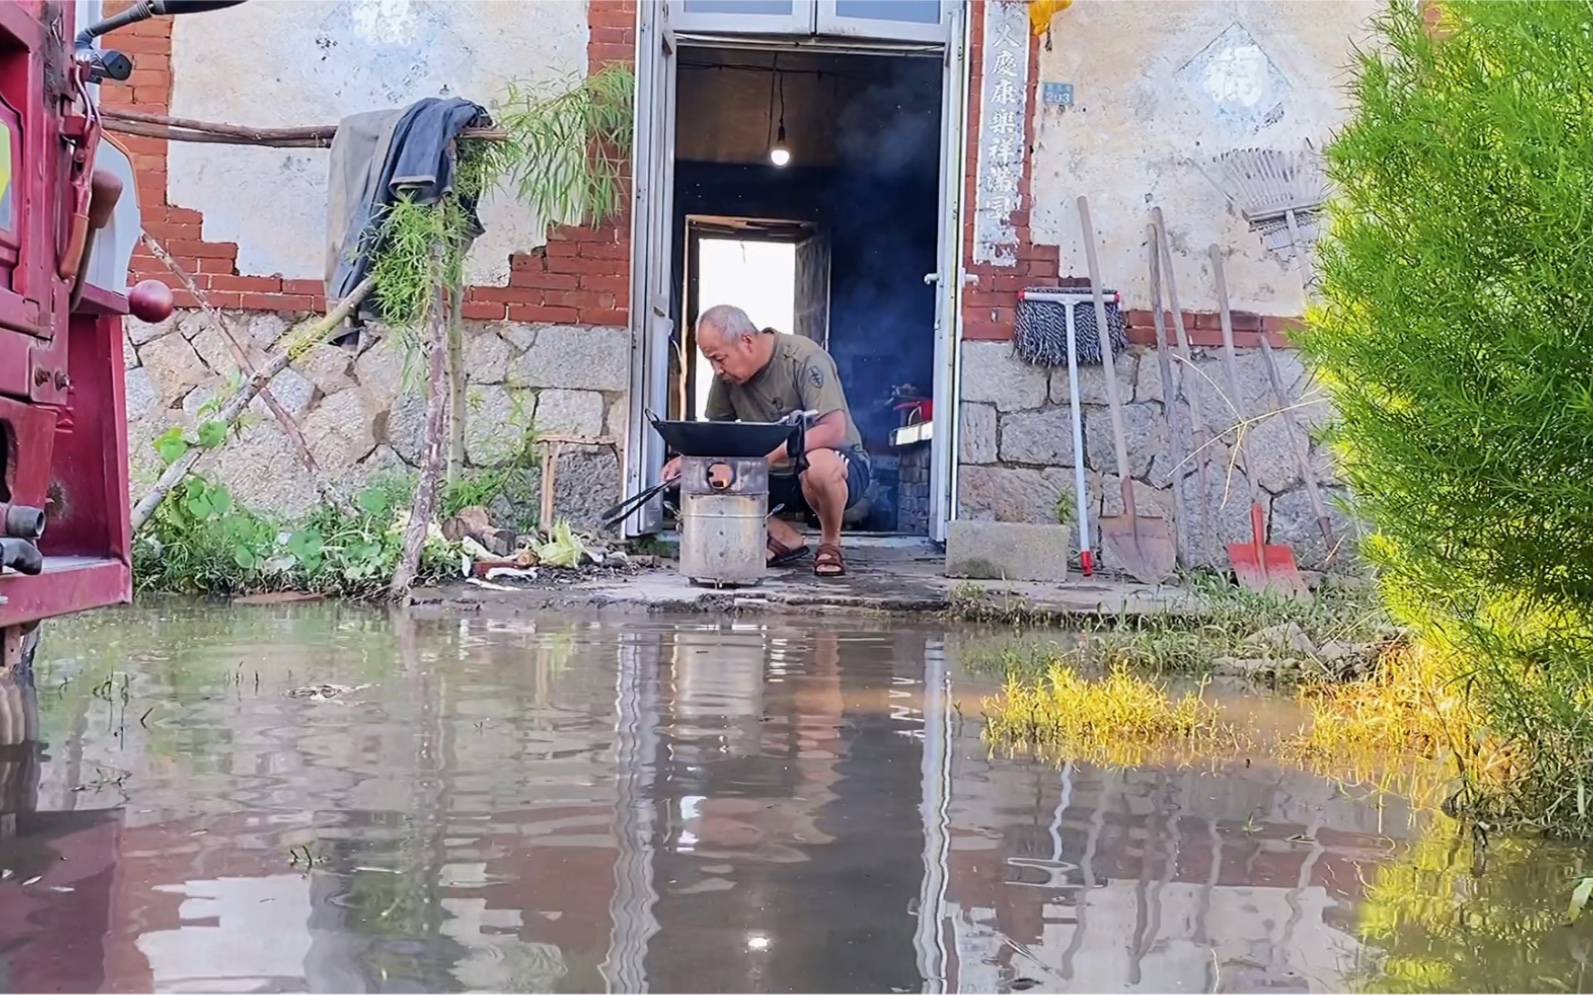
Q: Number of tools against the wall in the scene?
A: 7